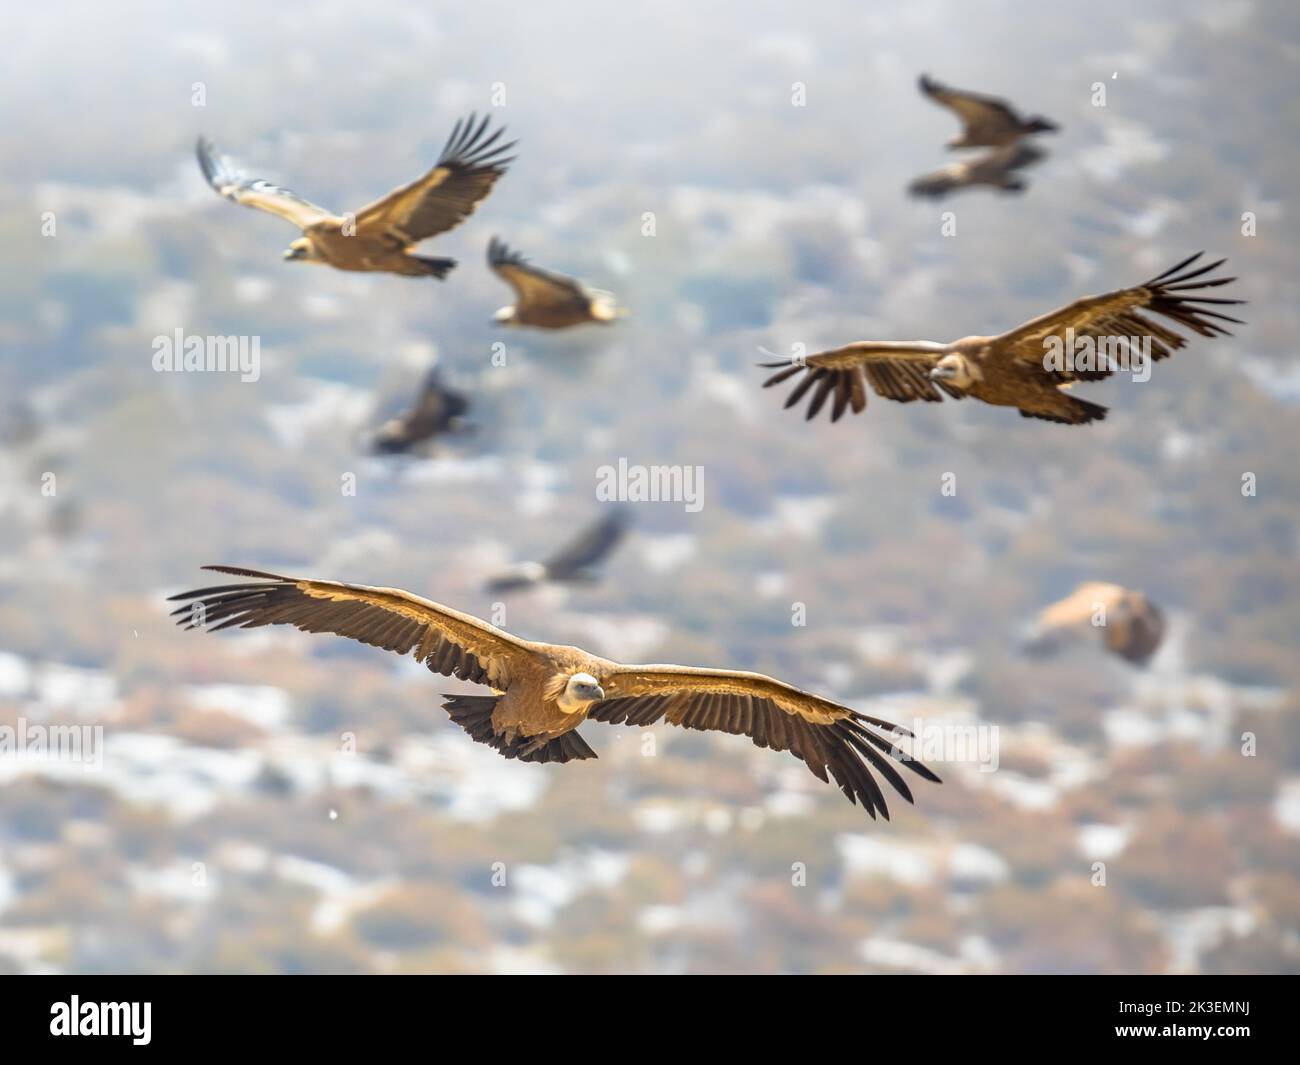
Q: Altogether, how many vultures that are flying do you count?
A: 9